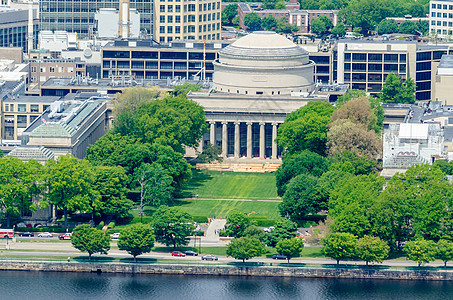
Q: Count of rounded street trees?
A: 8